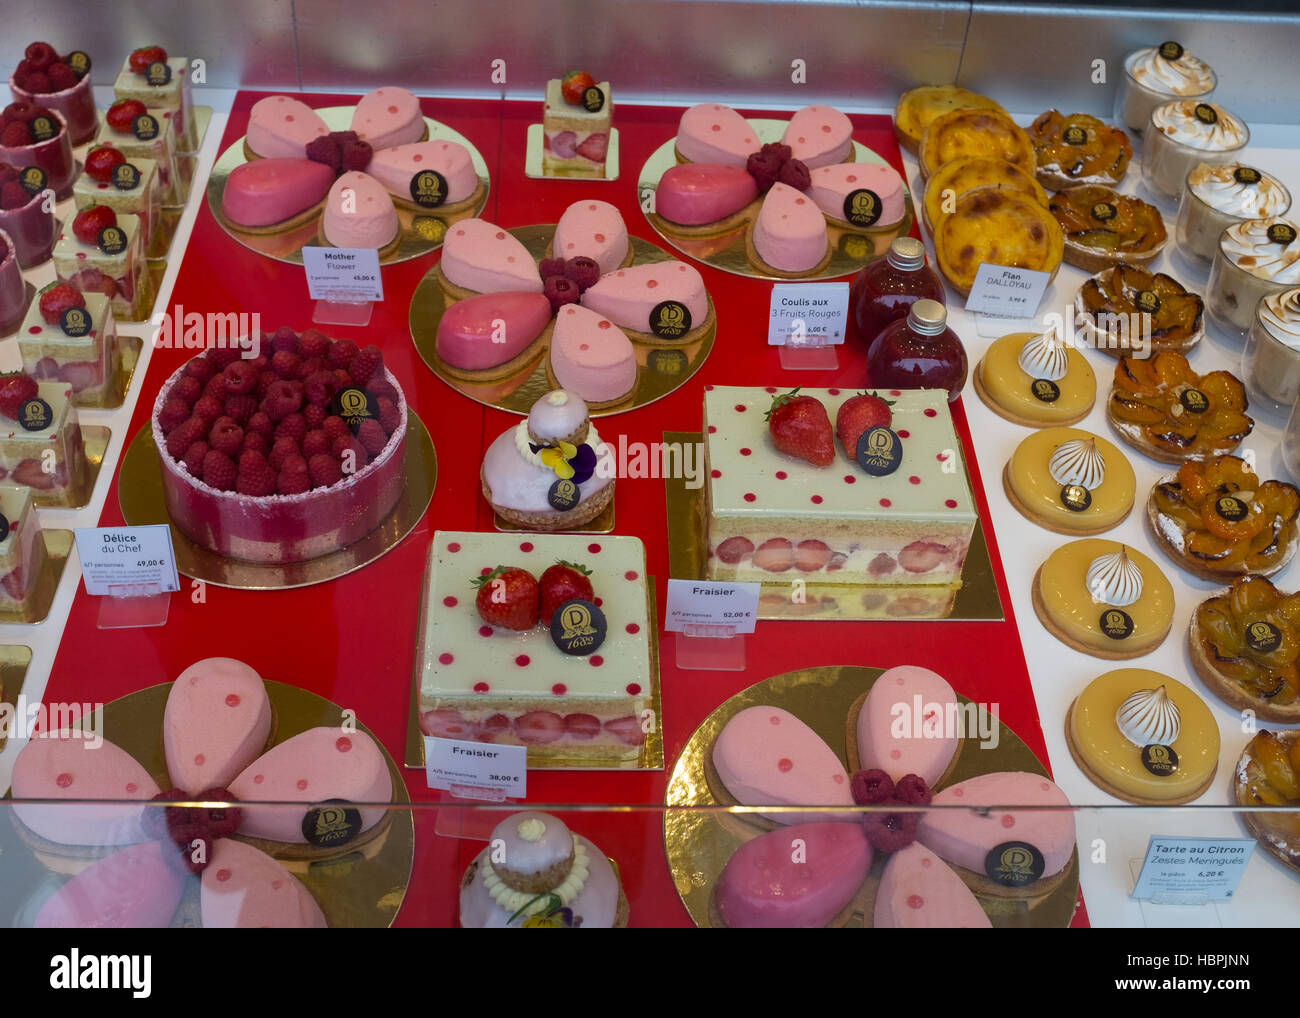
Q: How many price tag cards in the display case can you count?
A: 7